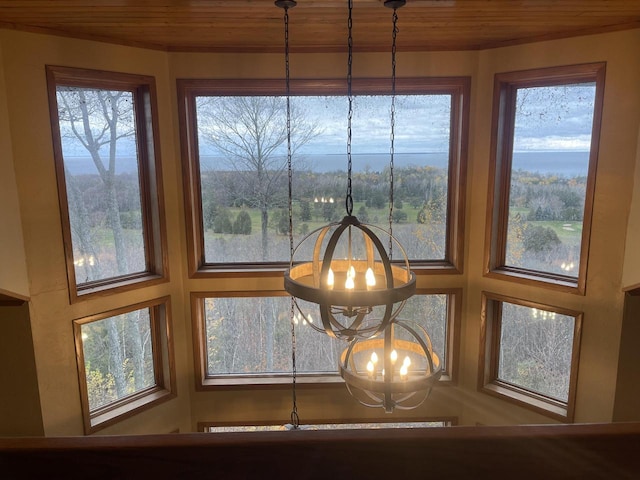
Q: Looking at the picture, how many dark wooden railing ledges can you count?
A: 1